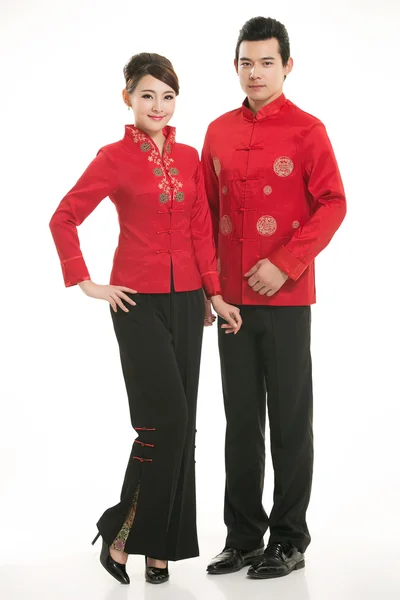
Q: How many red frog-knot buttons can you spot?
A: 11